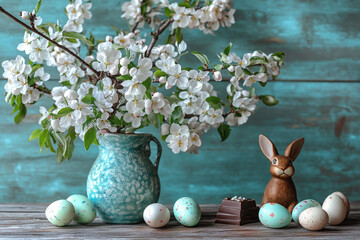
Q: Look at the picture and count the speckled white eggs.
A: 4